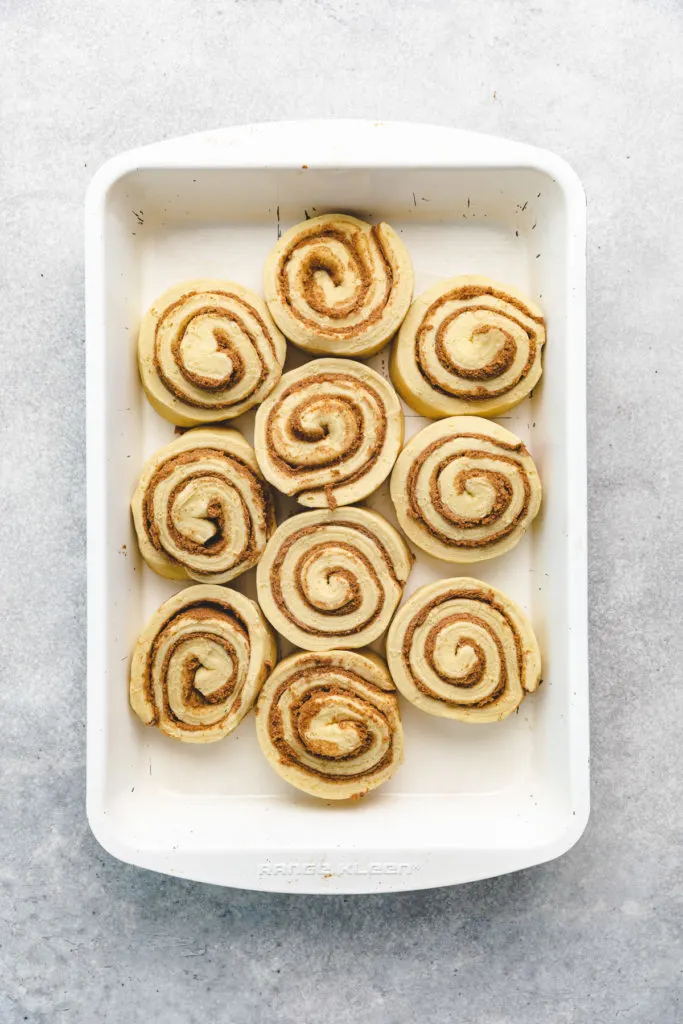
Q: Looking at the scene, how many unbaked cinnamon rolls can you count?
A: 10